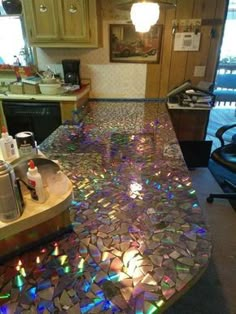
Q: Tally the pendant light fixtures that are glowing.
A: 1